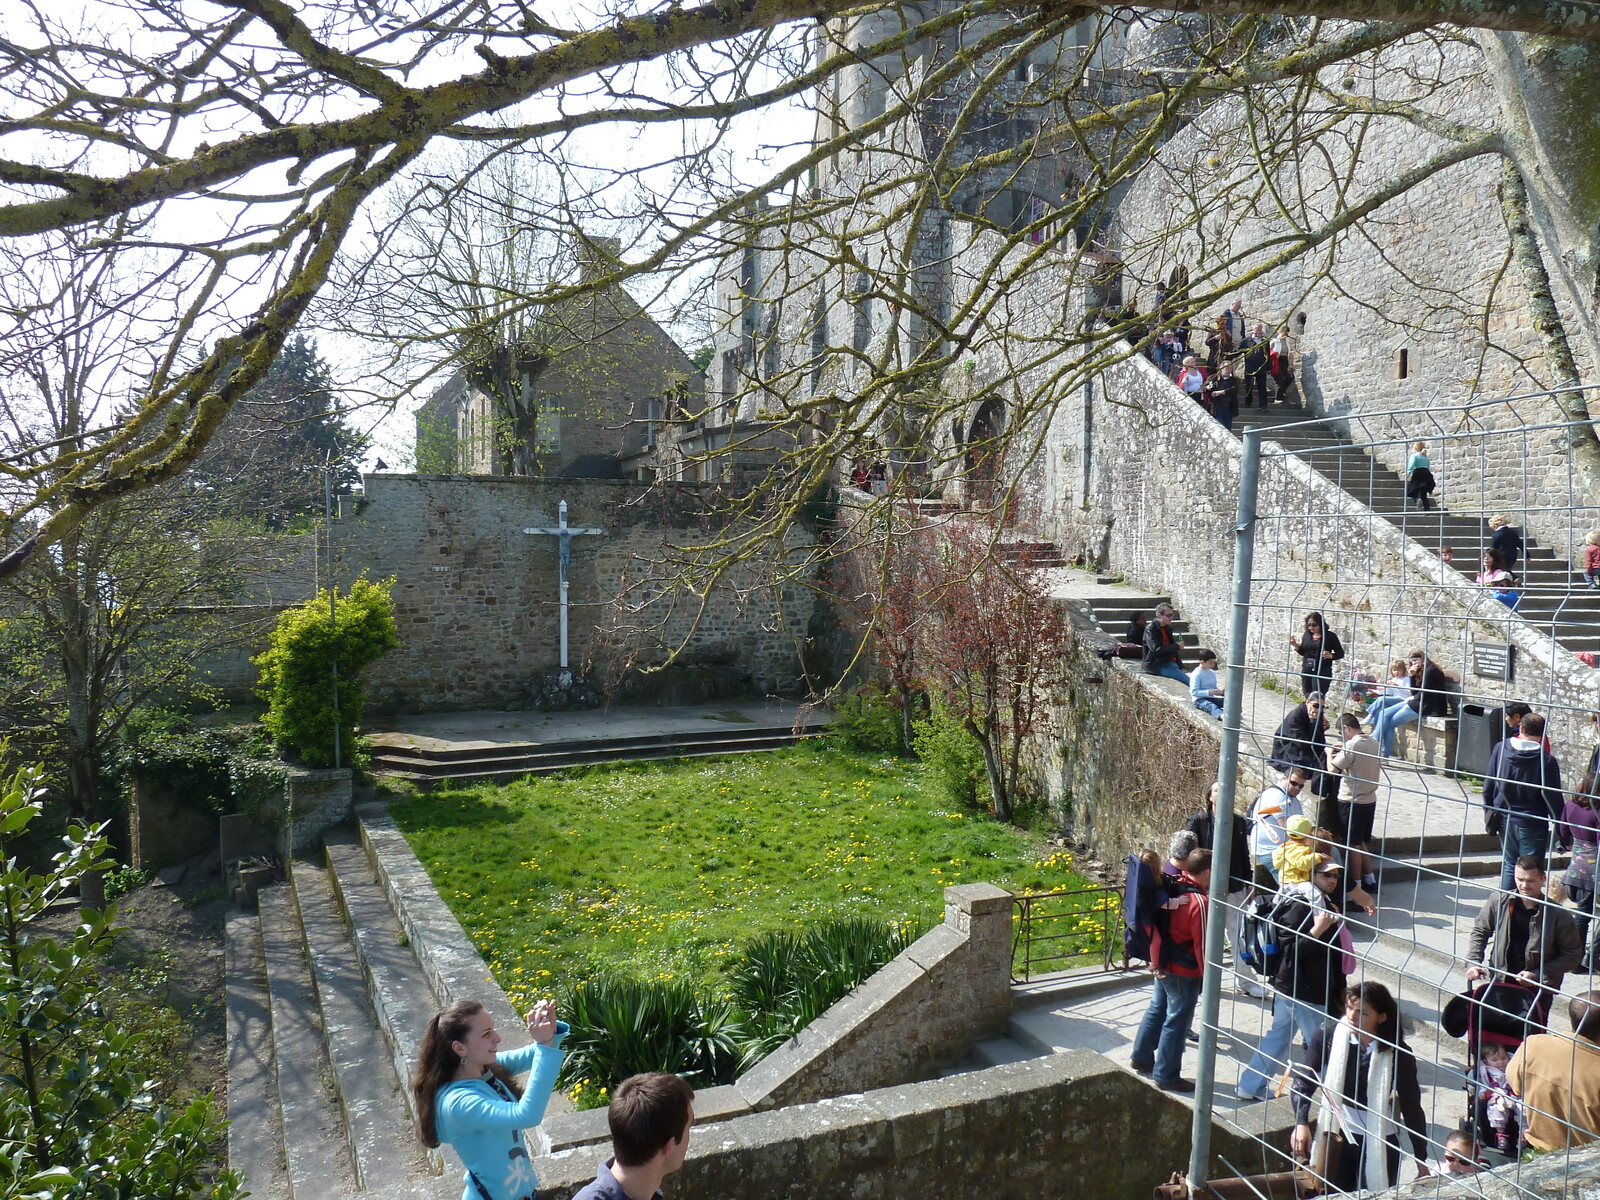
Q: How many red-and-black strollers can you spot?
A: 1